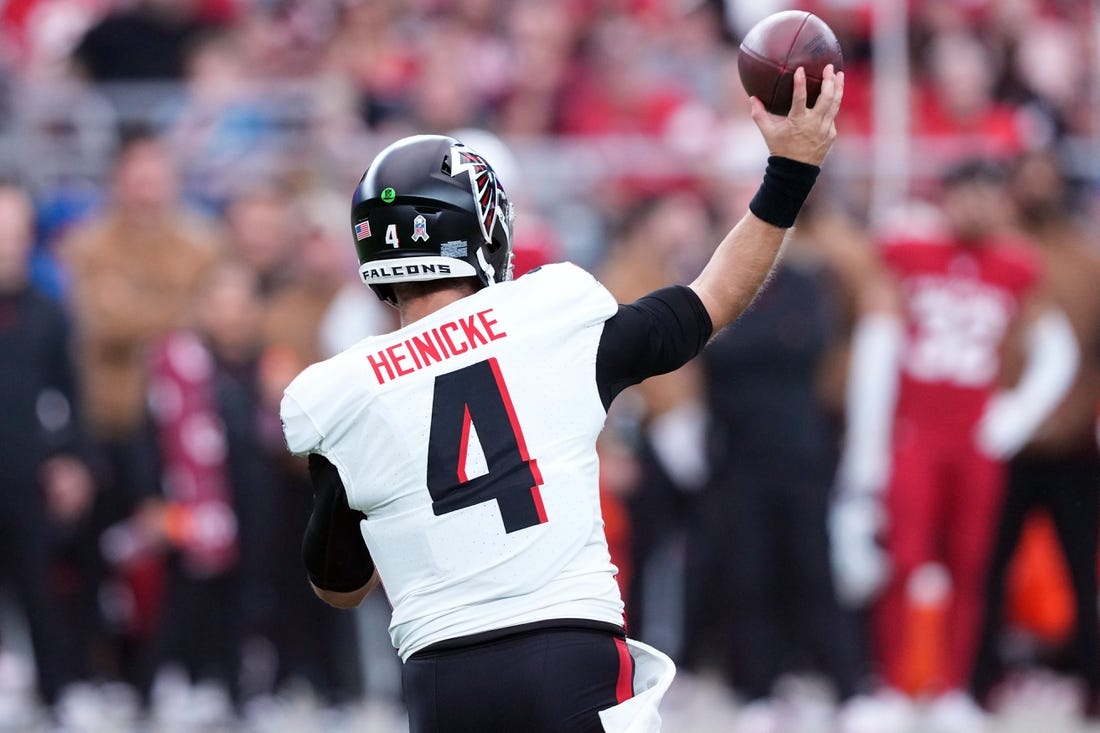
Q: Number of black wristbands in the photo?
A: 1